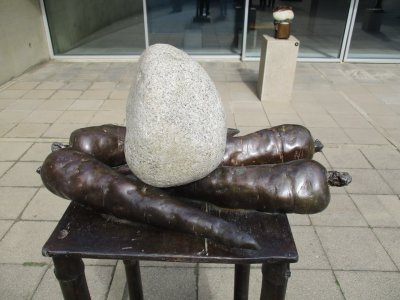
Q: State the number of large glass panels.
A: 4